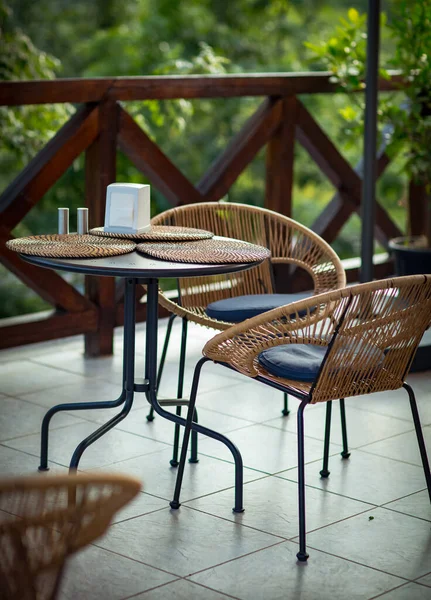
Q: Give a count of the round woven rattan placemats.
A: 3